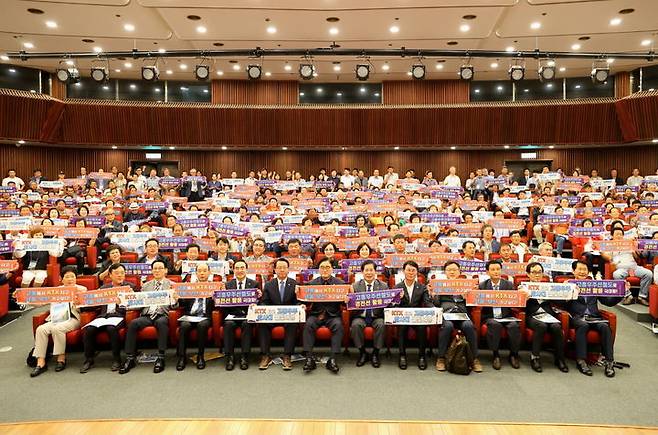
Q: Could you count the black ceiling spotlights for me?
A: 12